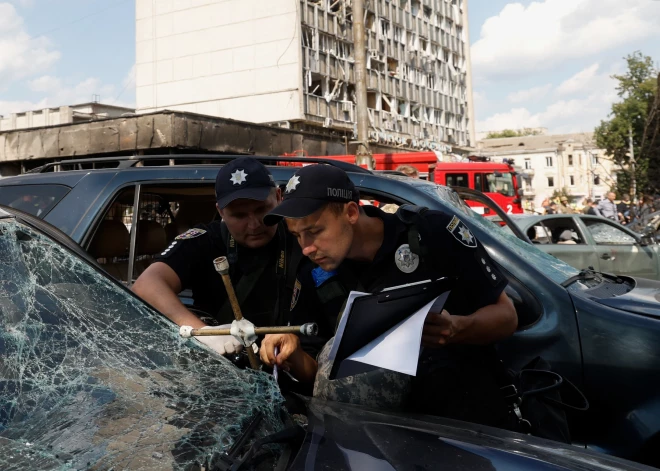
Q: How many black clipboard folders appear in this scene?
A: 1